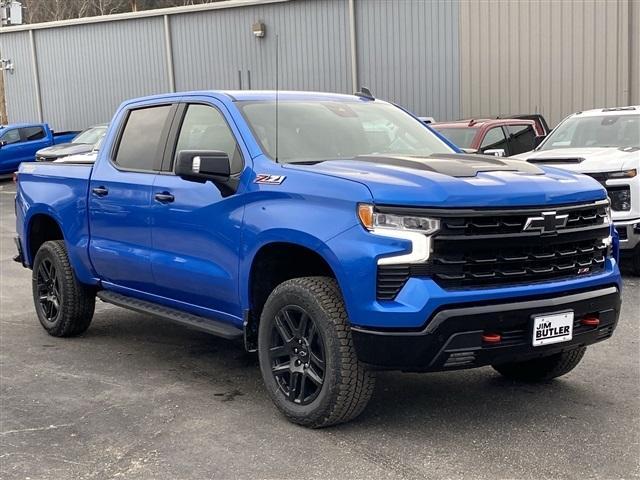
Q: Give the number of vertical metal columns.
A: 3